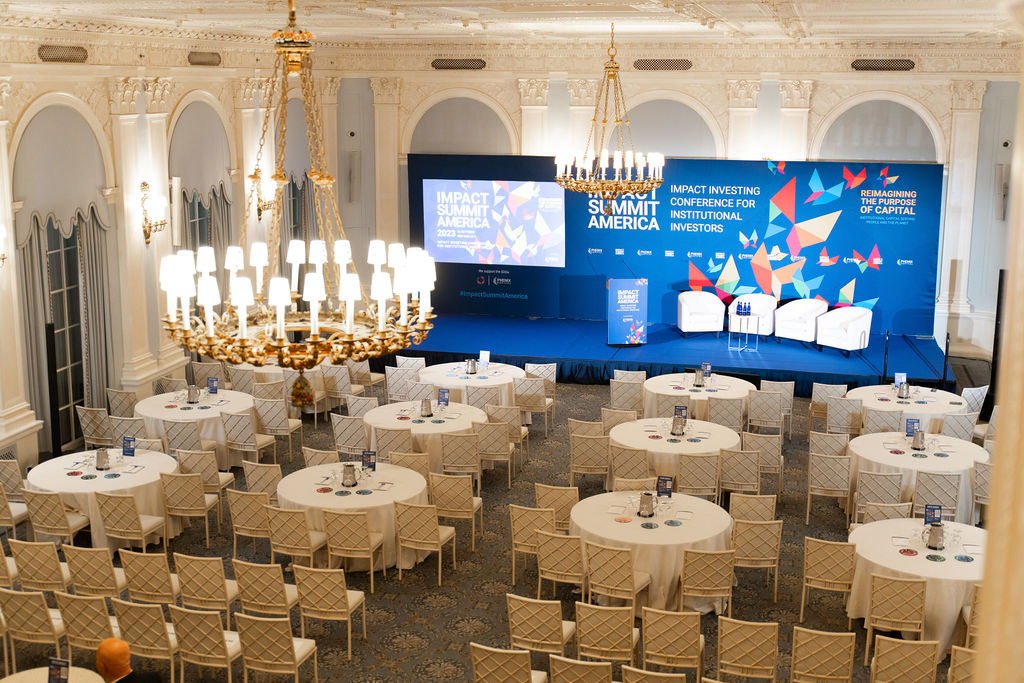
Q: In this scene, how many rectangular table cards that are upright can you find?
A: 12